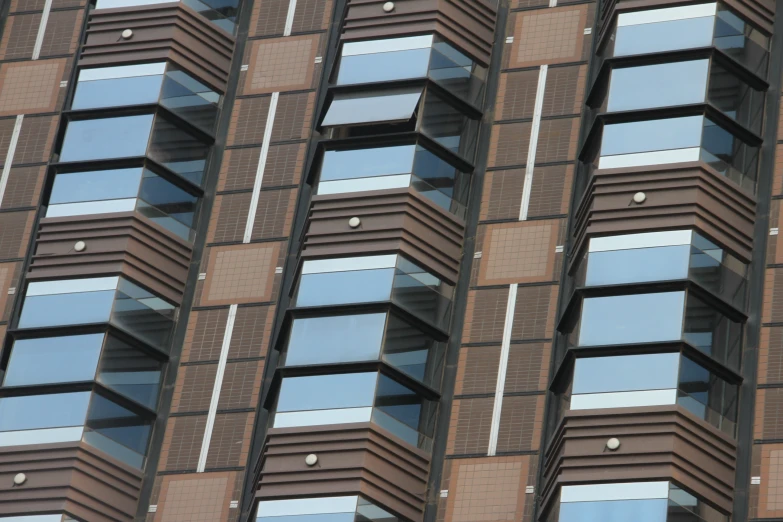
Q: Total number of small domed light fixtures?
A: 8